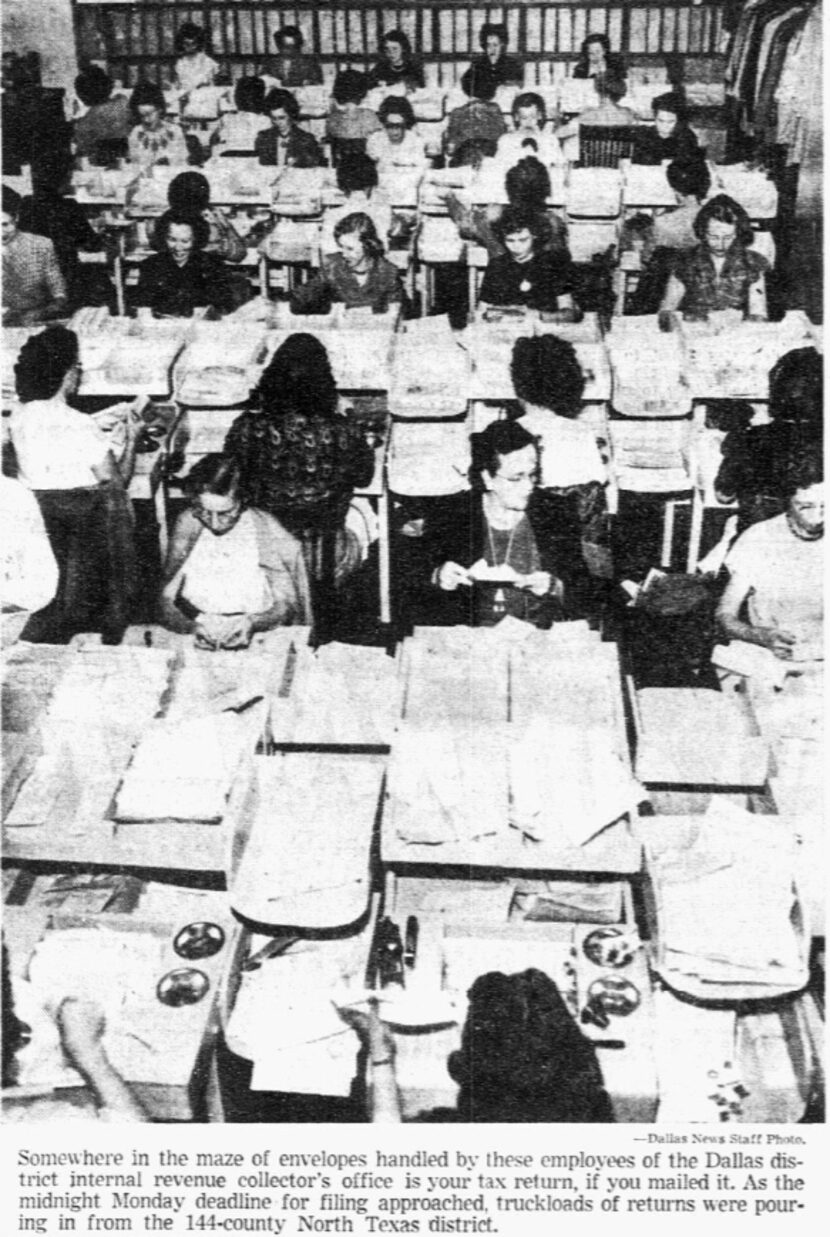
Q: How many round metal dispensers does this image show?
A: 4